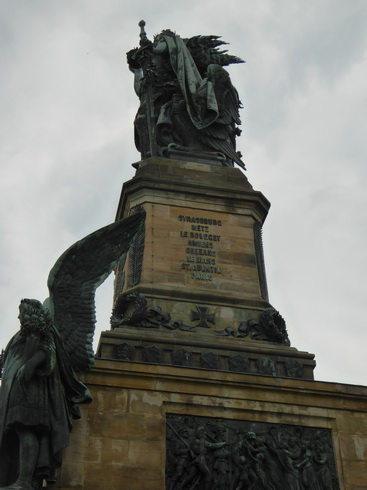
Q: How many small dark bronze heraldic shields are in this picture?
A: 7